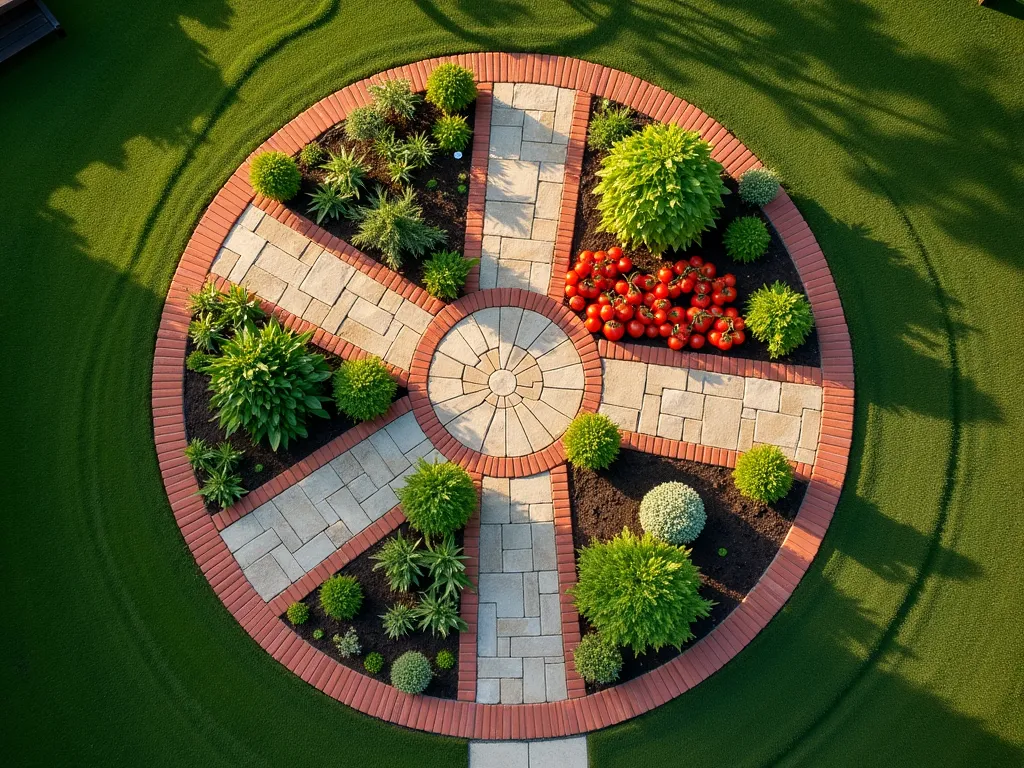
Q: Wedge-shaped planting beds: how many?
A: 5